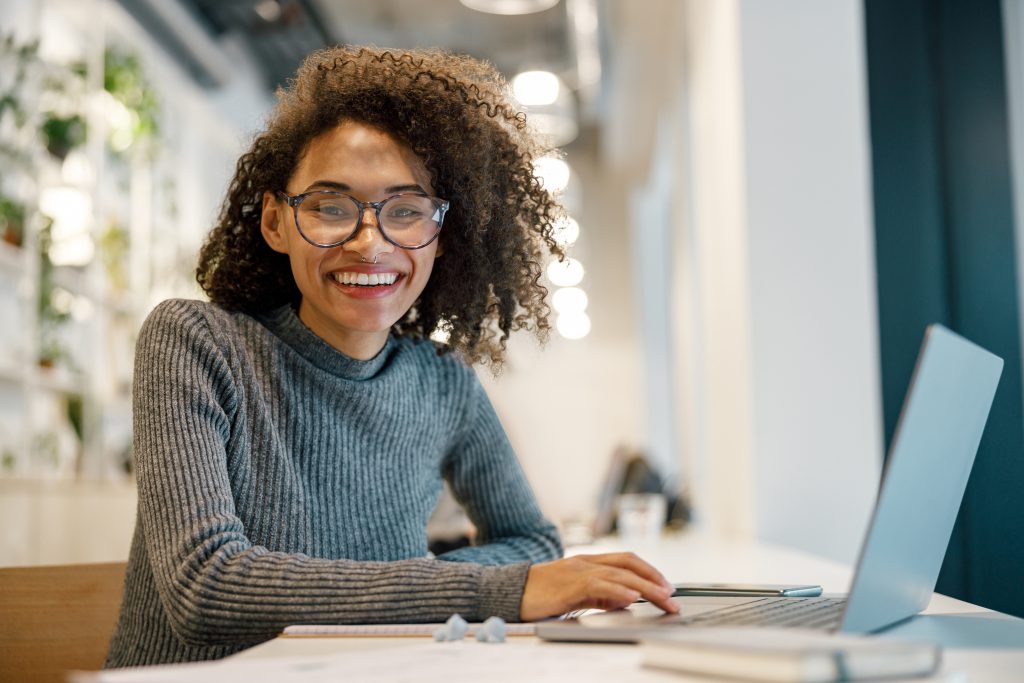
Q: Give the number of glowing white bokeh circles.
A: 6